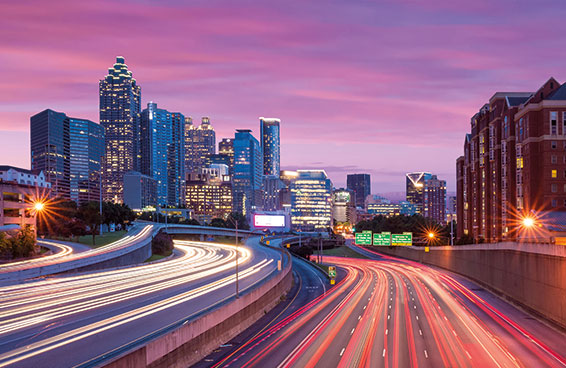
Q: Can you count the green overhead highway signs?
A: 3